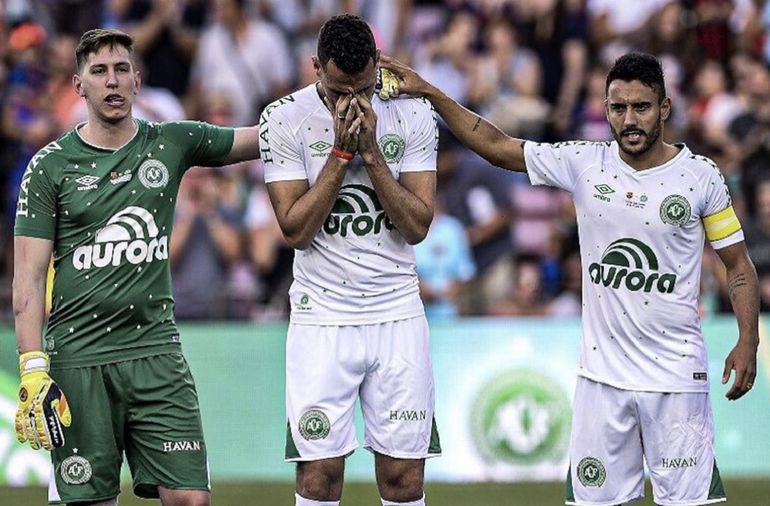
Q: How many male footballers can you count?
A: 3